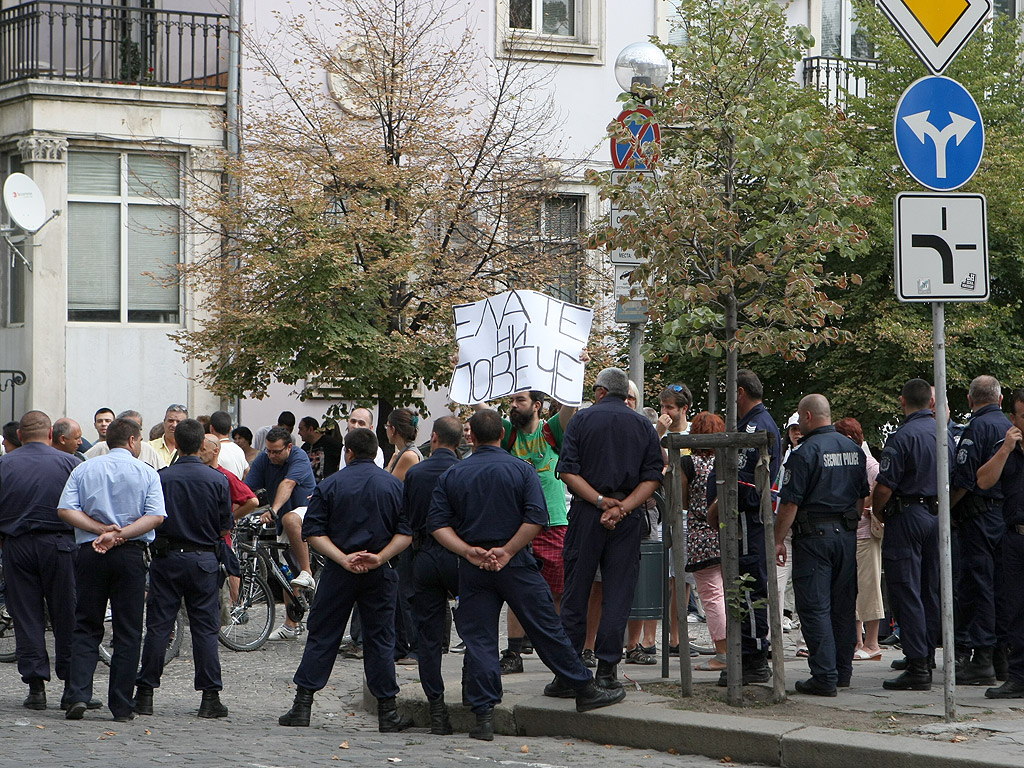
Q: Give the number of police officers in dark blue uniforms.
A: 12